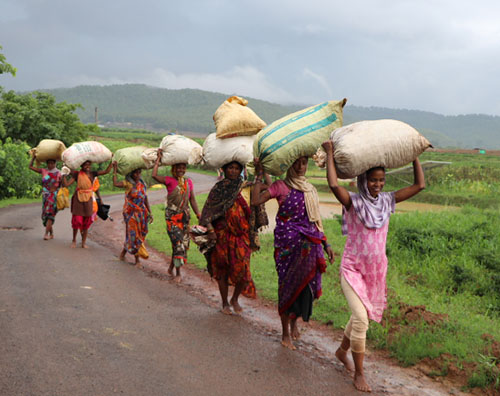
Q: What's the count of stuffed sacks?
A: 8